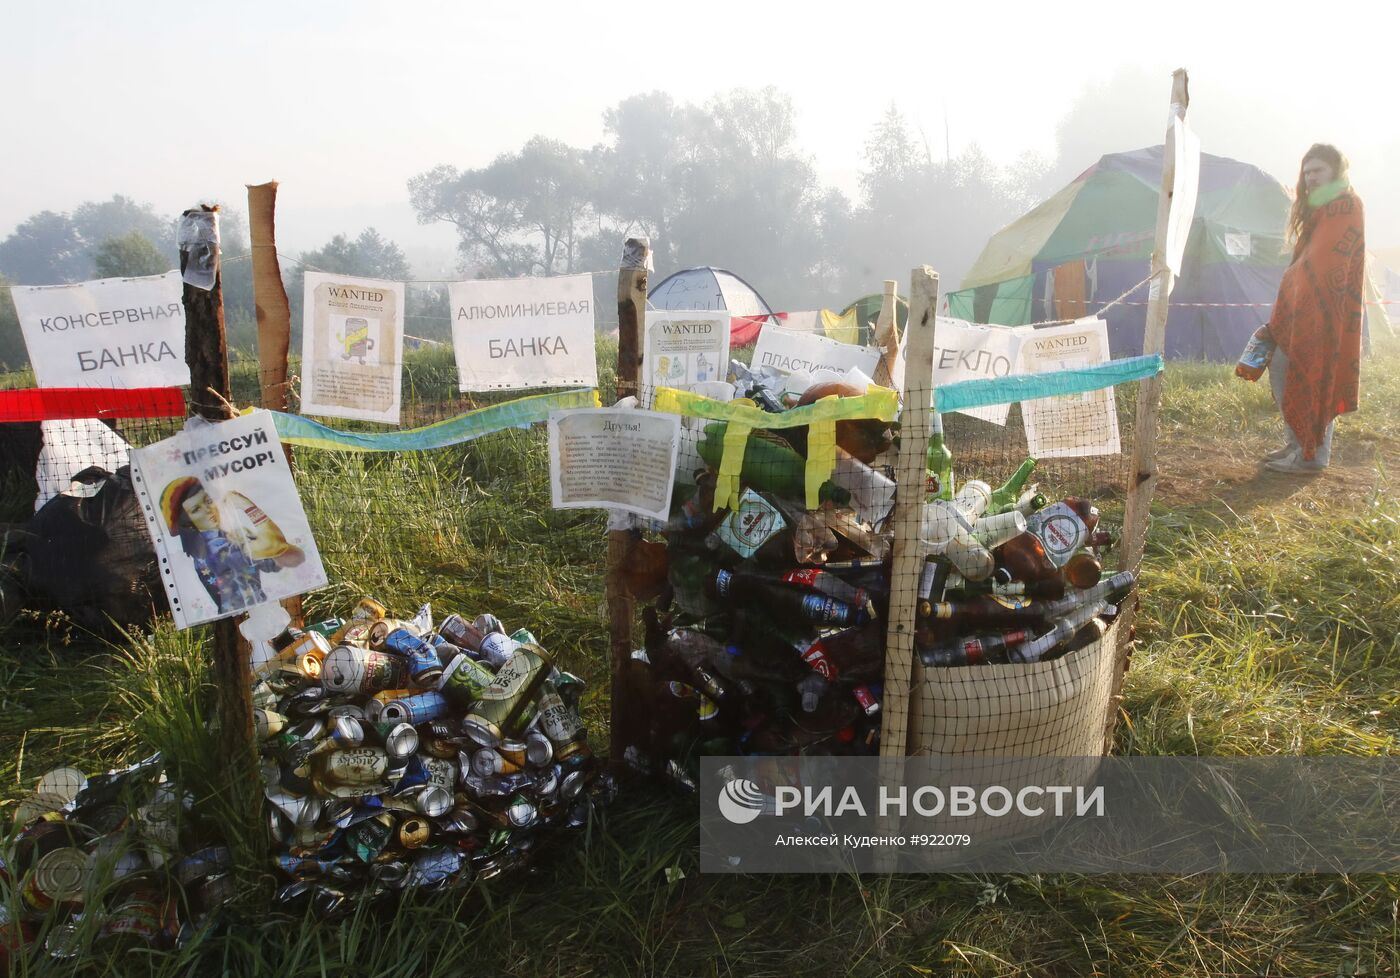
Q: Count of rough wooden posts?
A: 6